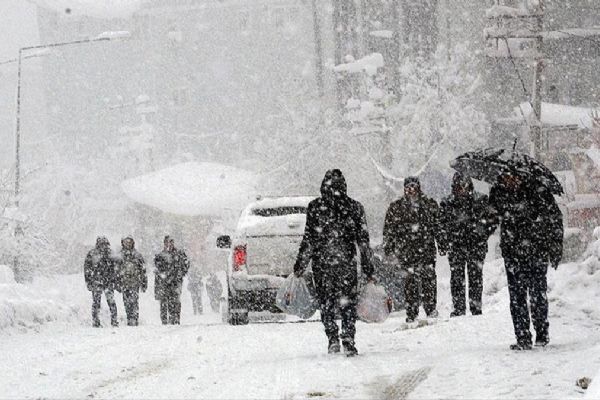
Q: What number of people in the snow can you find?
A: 9